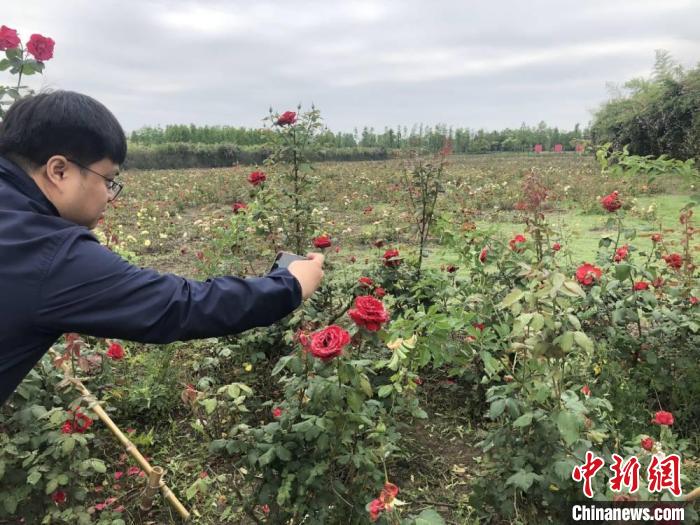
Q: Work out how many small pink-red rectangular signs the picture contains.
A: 3